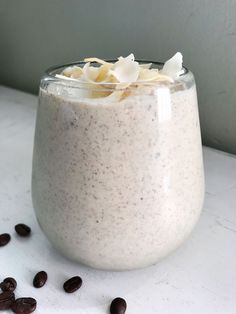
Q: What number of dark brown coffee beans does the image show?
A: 8